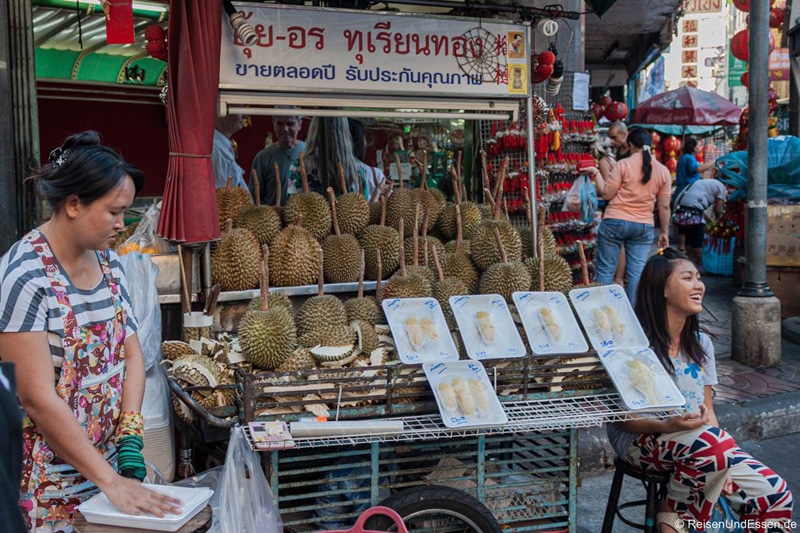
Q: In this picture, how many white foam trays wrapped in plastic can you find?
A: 6